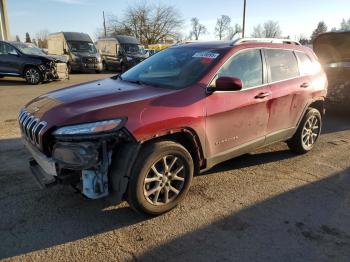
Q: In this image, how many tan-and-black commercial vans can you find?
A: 2